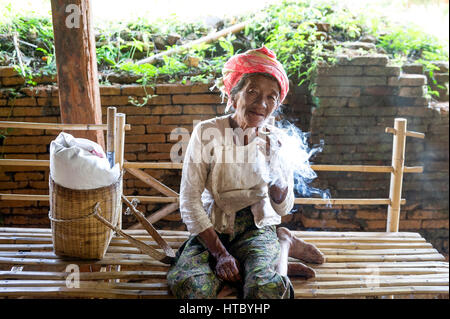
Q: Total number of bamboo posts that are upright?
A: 3